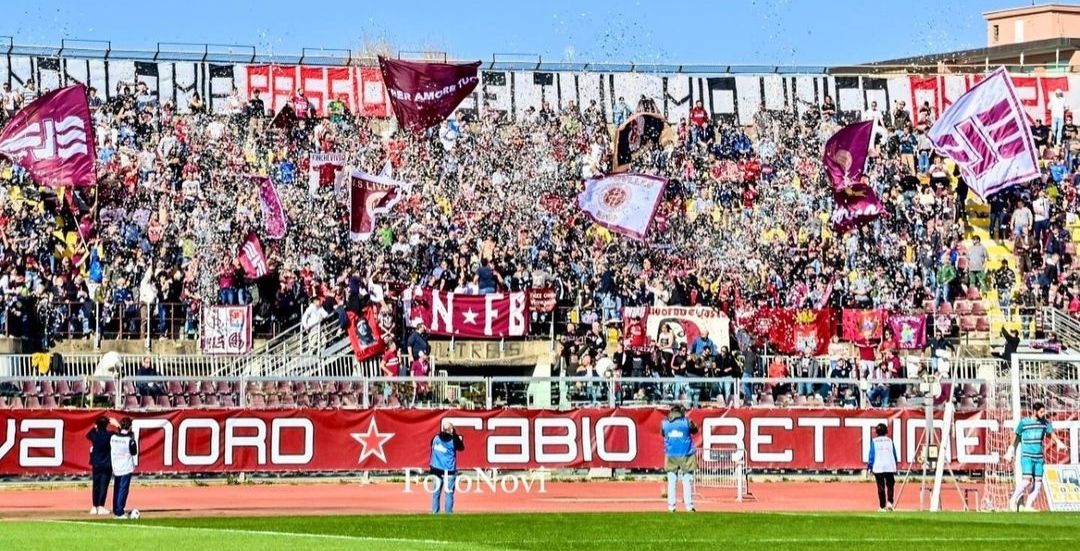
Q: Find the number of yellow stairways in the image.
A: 1